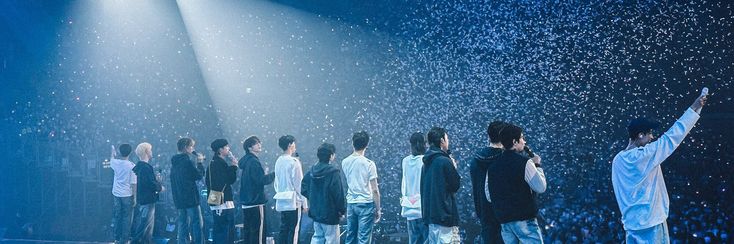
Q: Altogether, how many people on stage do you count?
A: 13